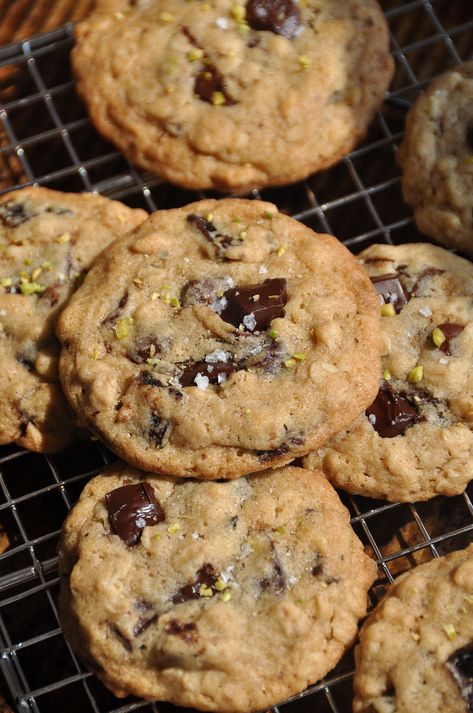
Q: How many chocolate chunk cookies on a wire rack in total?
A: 7